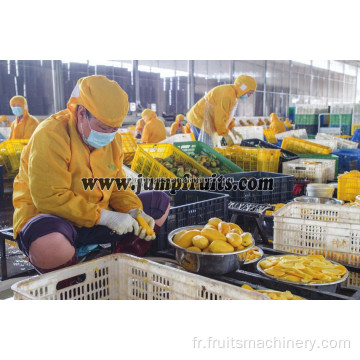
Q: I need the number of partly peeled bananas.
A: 0